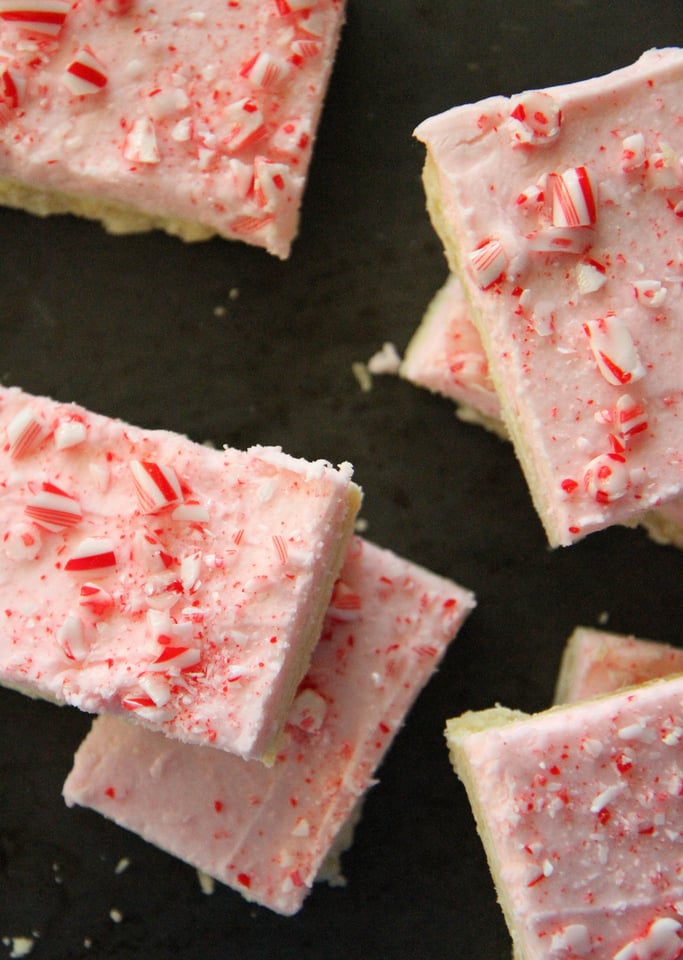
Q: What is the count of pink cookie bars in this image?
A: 7